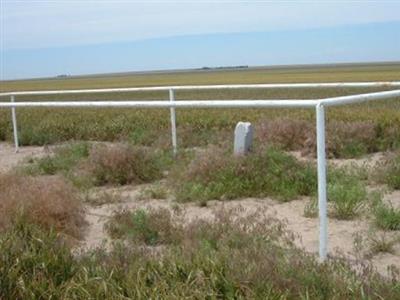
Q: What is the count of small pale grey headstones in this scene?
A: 1